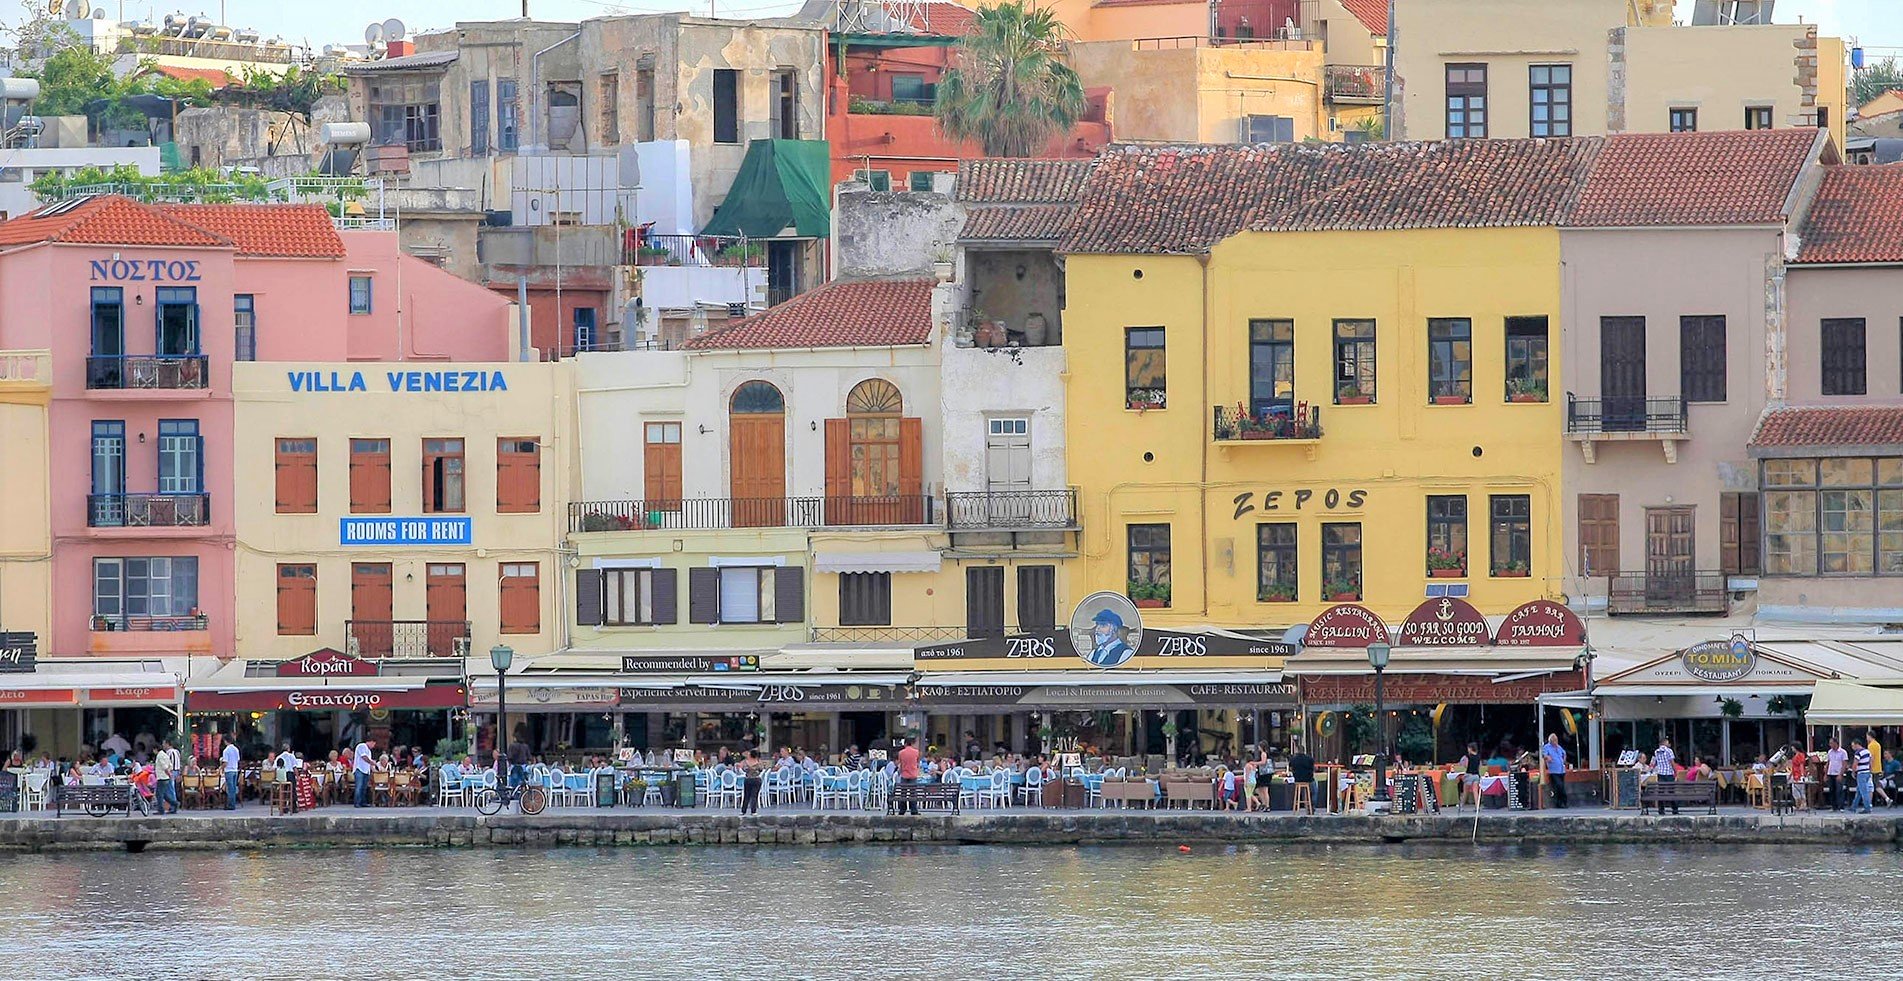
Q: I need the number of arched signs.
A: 3